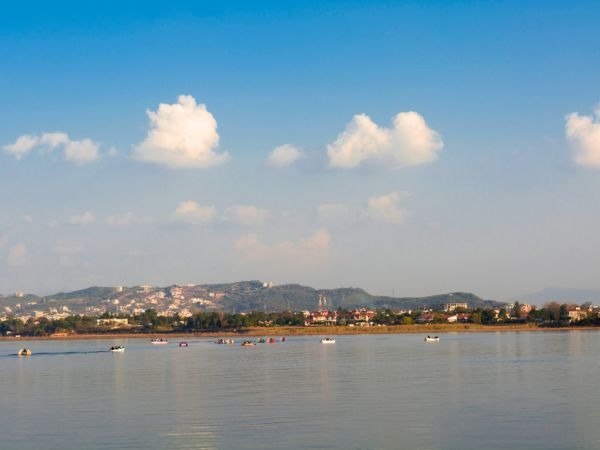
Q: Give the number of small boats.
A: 12